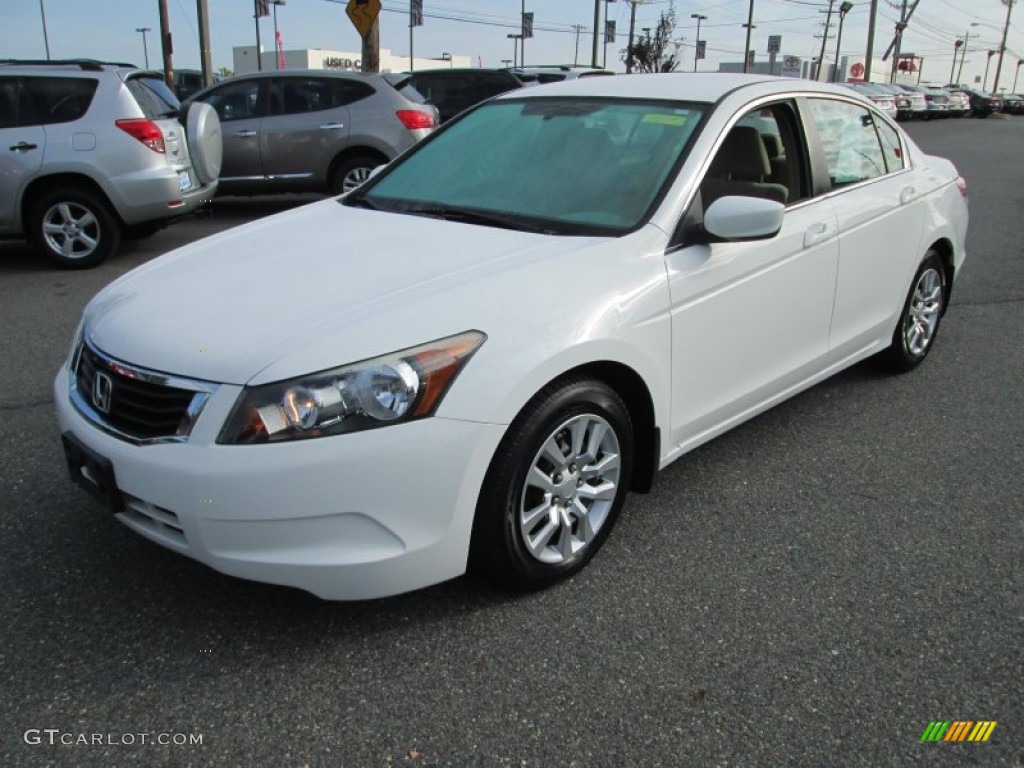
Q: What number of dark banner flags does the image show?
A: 5